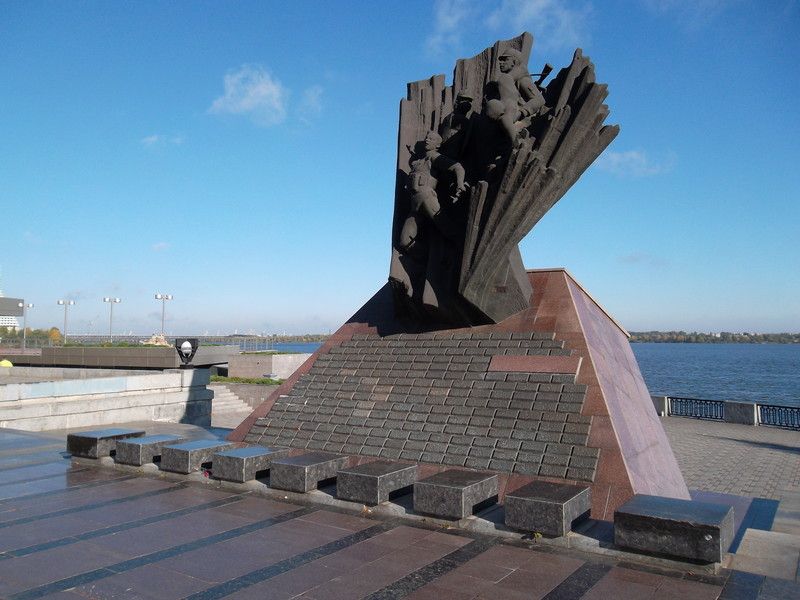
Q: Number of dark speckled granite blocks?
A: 9